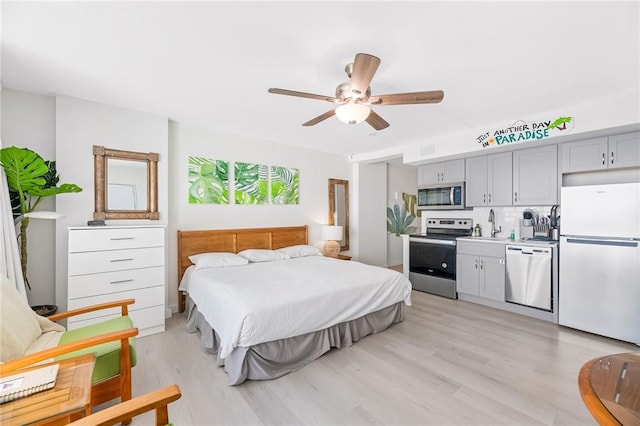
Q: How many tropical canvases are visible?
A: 3